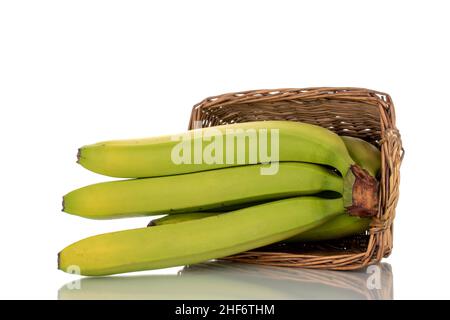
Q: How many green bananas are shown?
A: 5